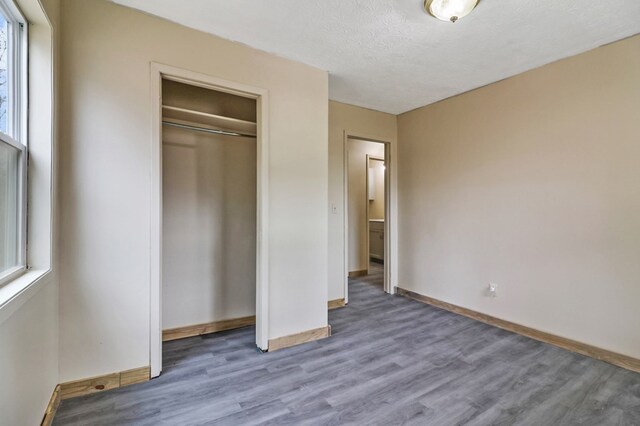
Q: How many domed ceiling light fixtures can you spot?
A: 1